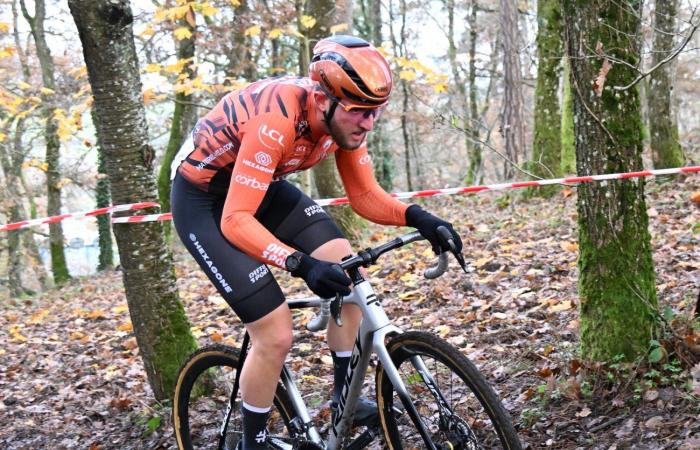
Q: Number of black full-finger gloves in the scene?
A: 2